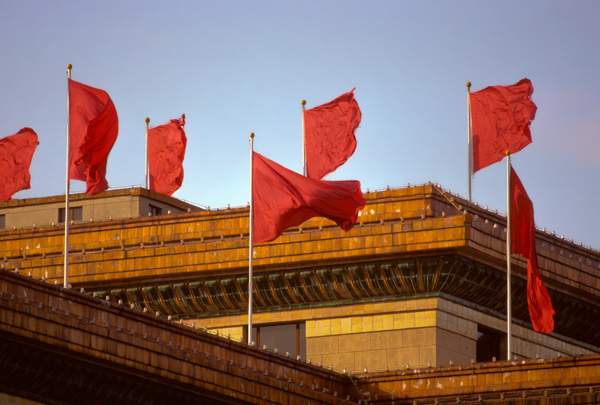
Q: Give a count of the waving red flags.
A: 7